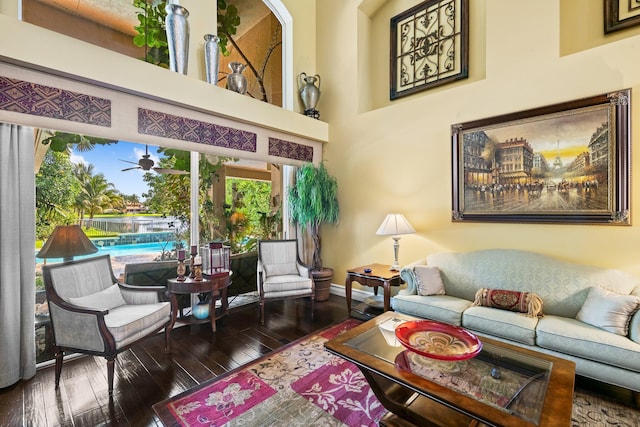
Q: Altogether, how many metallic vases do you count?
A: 4